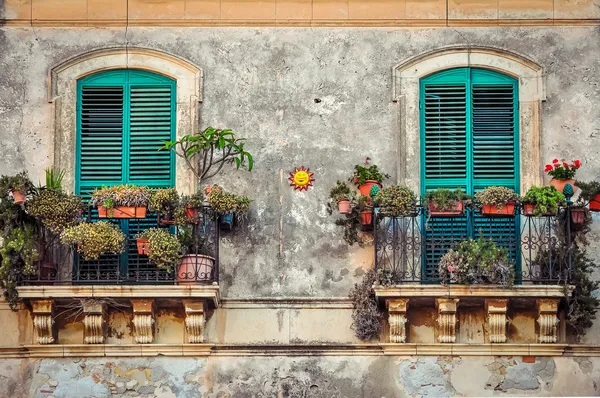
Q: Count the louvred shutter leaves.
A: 4